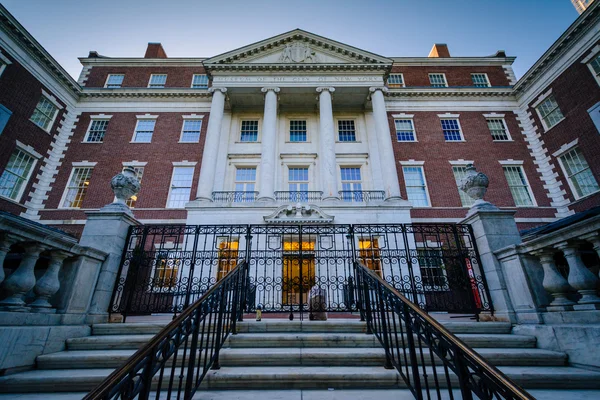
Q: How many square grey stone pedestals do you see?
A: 2